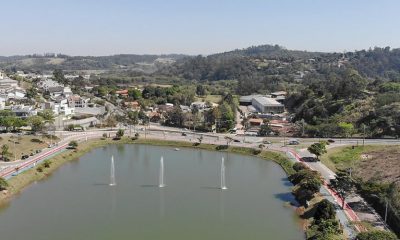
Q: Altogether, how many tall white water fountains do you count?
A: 3